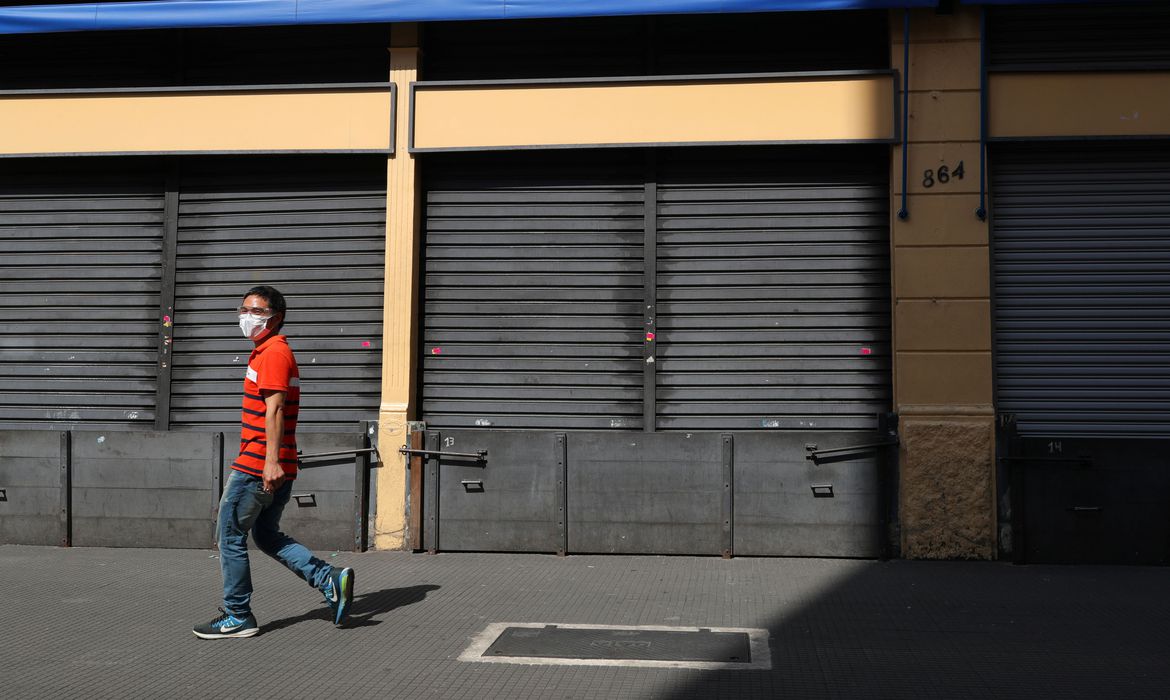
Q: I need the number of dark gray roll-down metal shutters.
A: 5